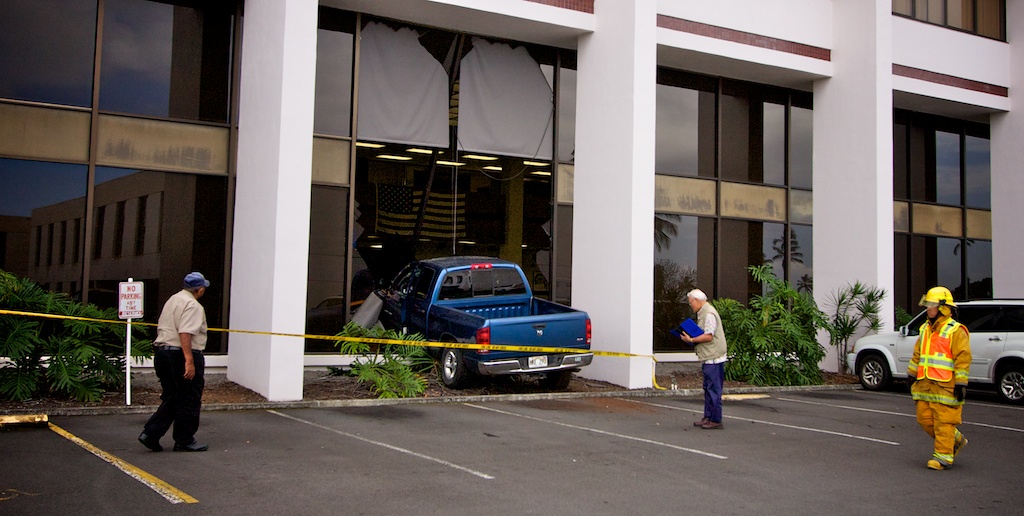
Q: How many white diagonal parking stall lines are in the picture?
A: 5